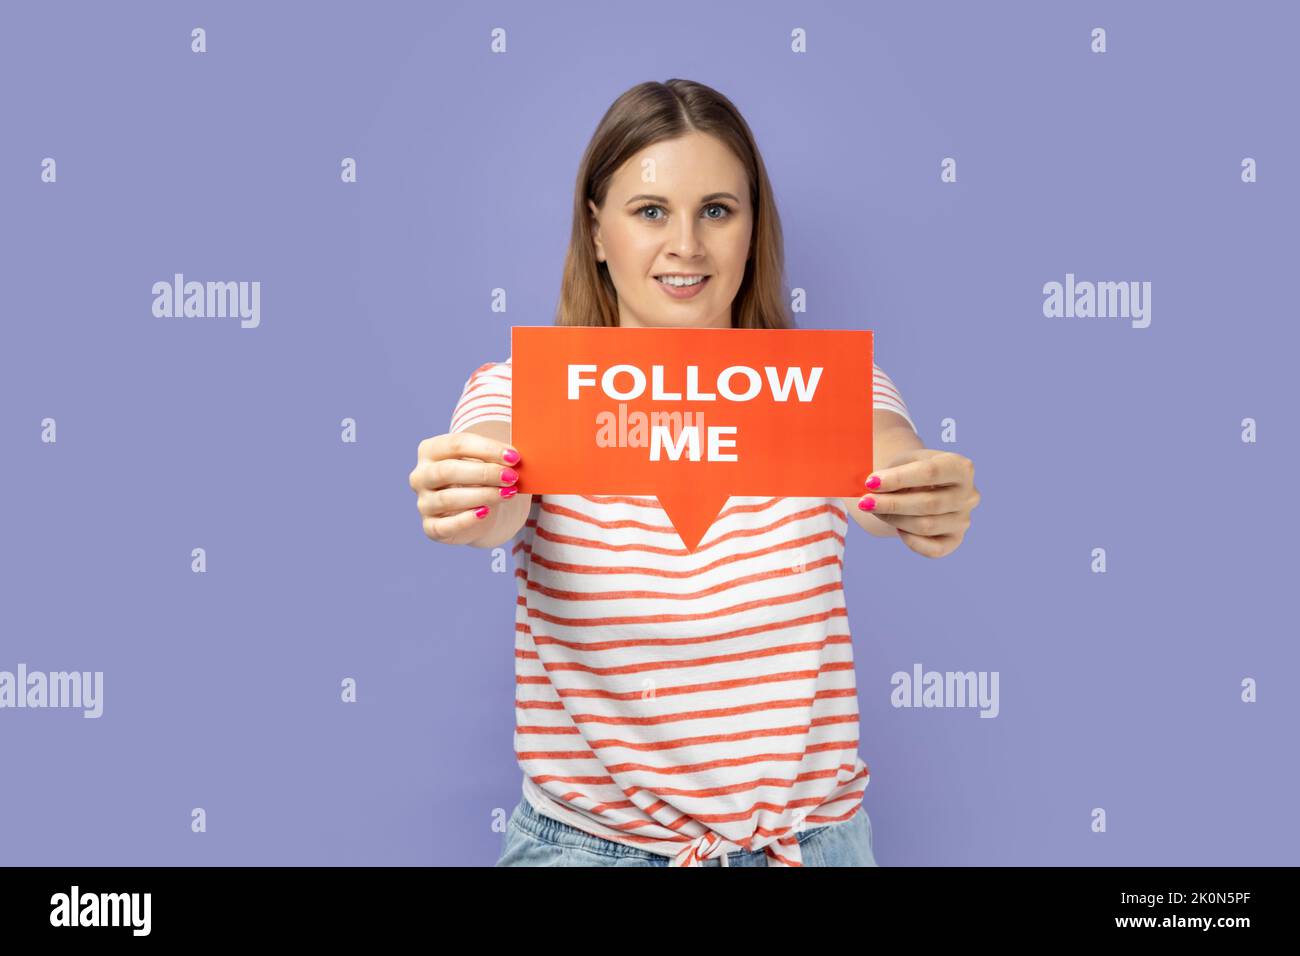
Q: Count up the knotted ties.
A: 1